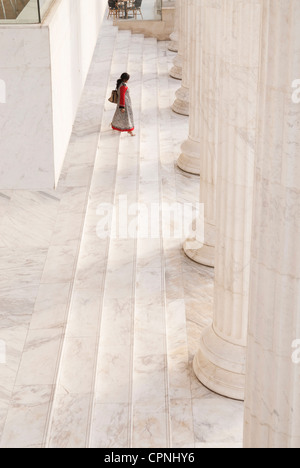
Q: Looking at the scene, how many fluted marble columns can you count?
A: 7